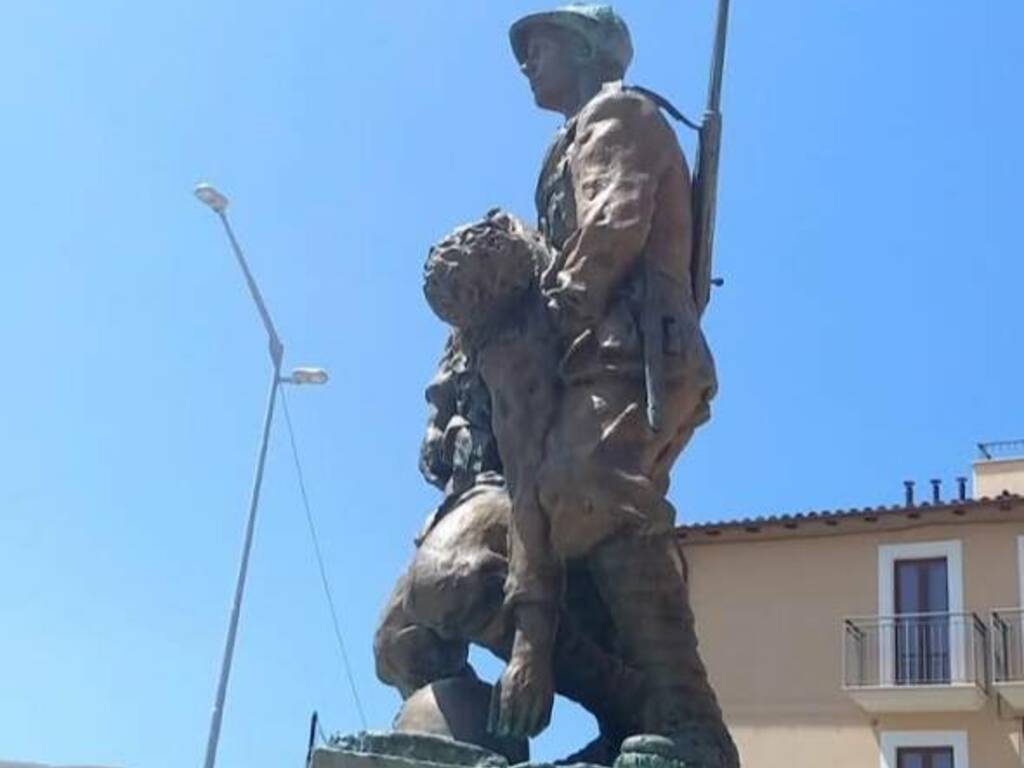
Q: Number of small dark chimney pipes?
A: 3